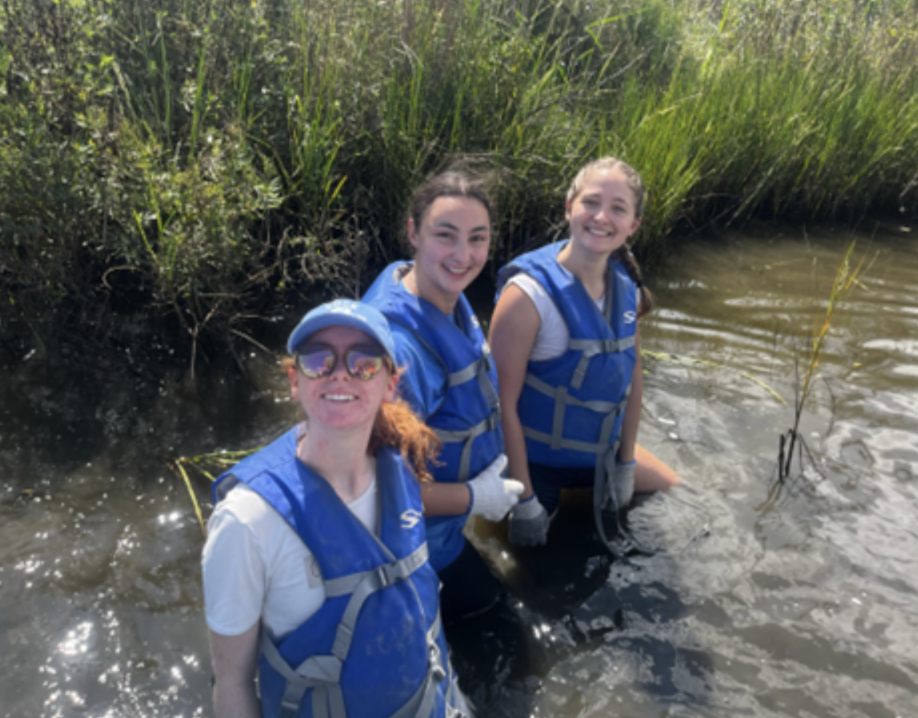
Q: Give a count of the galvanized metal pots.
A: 0